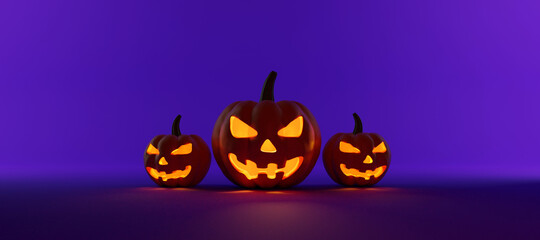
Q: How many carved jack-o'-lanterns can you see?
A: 3